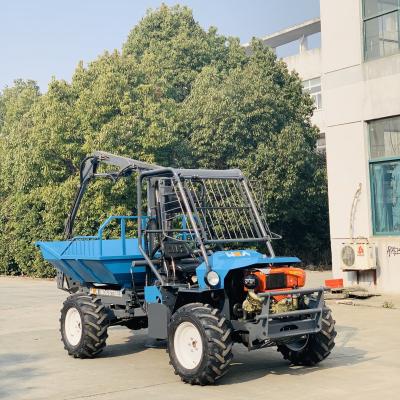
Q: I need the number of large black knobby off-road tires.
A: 3